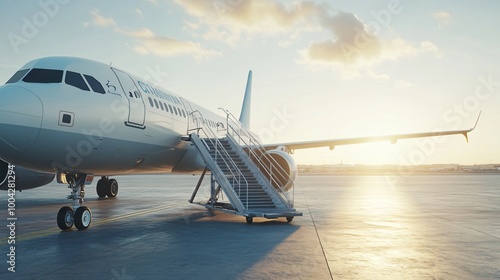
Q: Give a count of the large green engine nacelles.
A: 0